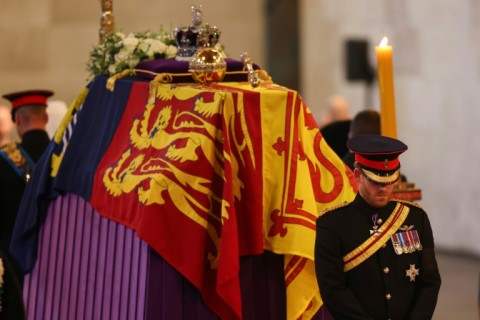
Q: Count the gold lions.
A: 3